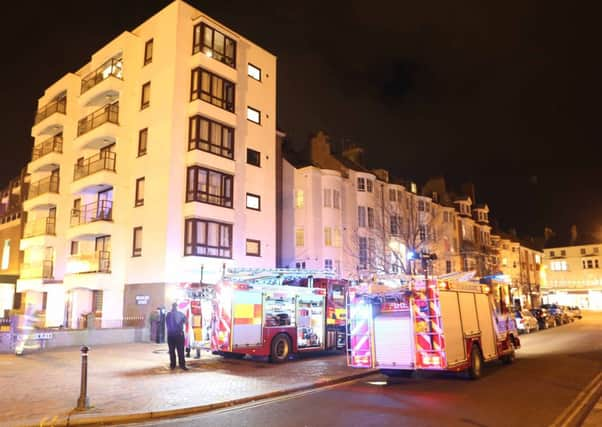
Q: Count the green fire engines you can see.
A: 0